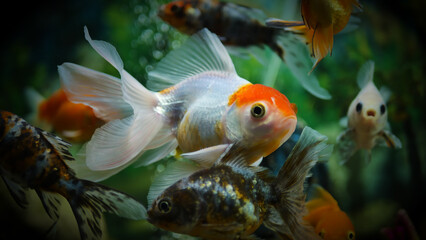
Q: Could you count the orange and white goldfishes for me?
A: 1